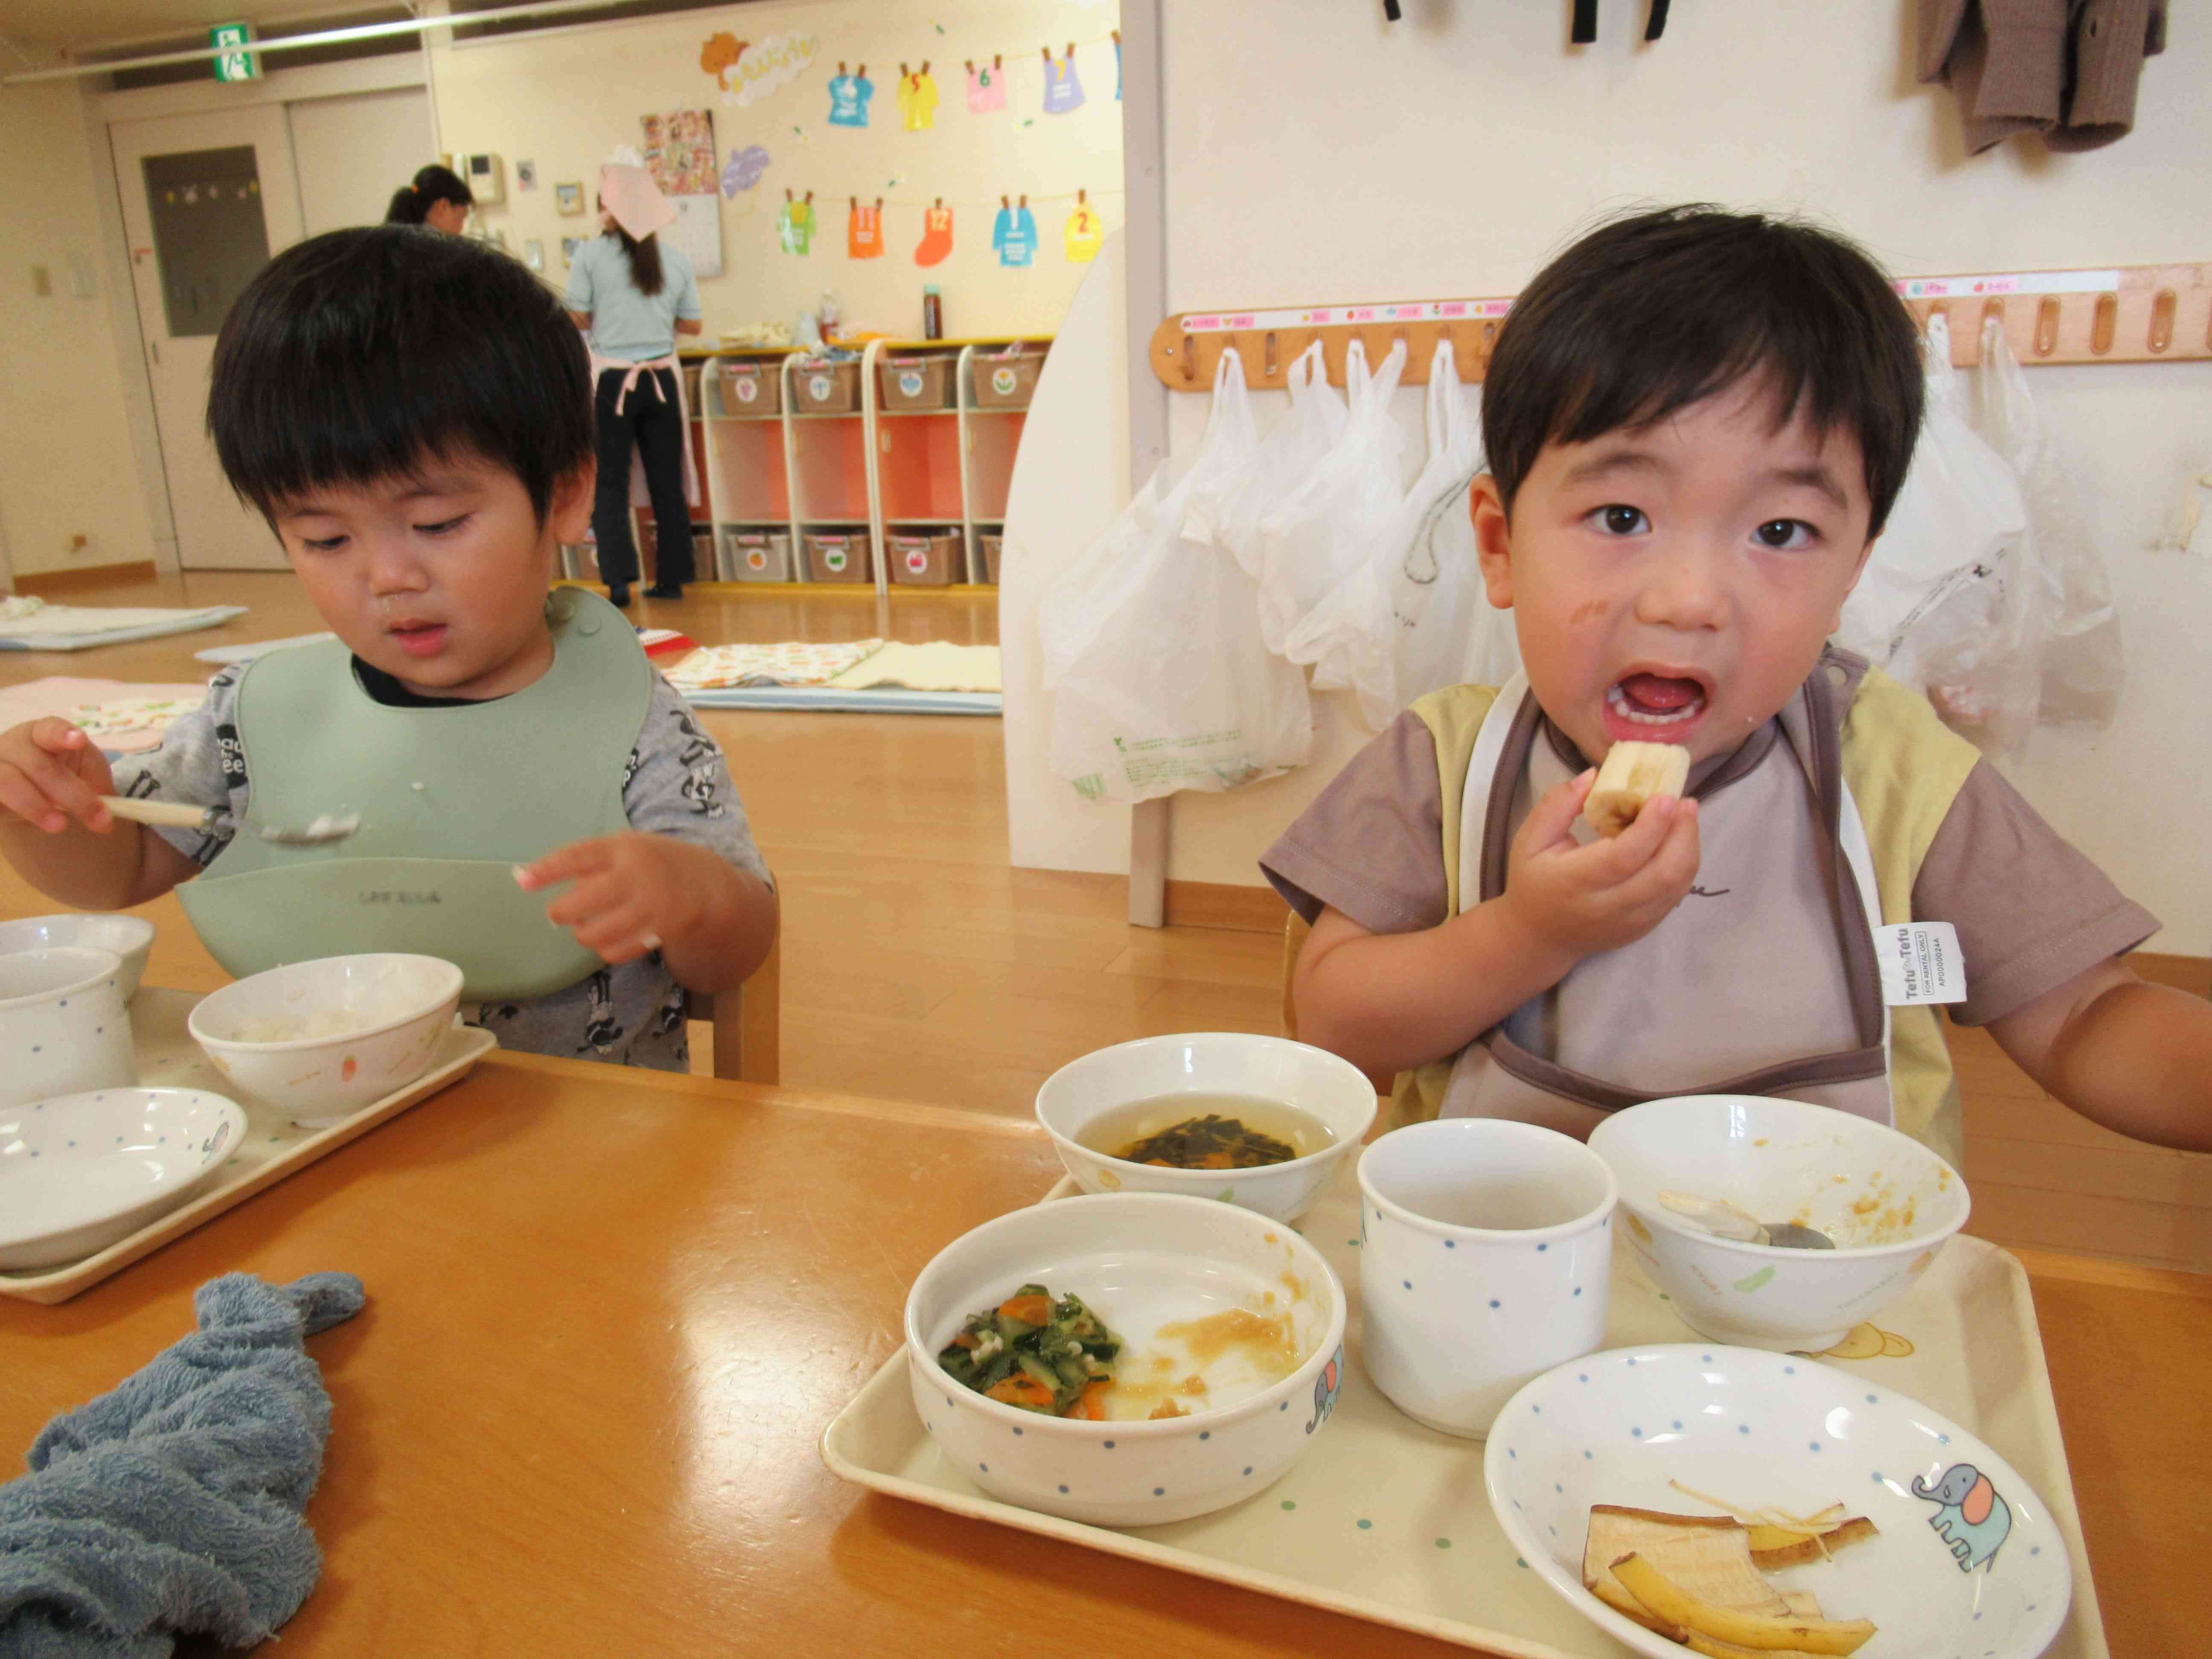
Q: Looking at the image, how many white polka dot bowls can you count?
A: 3